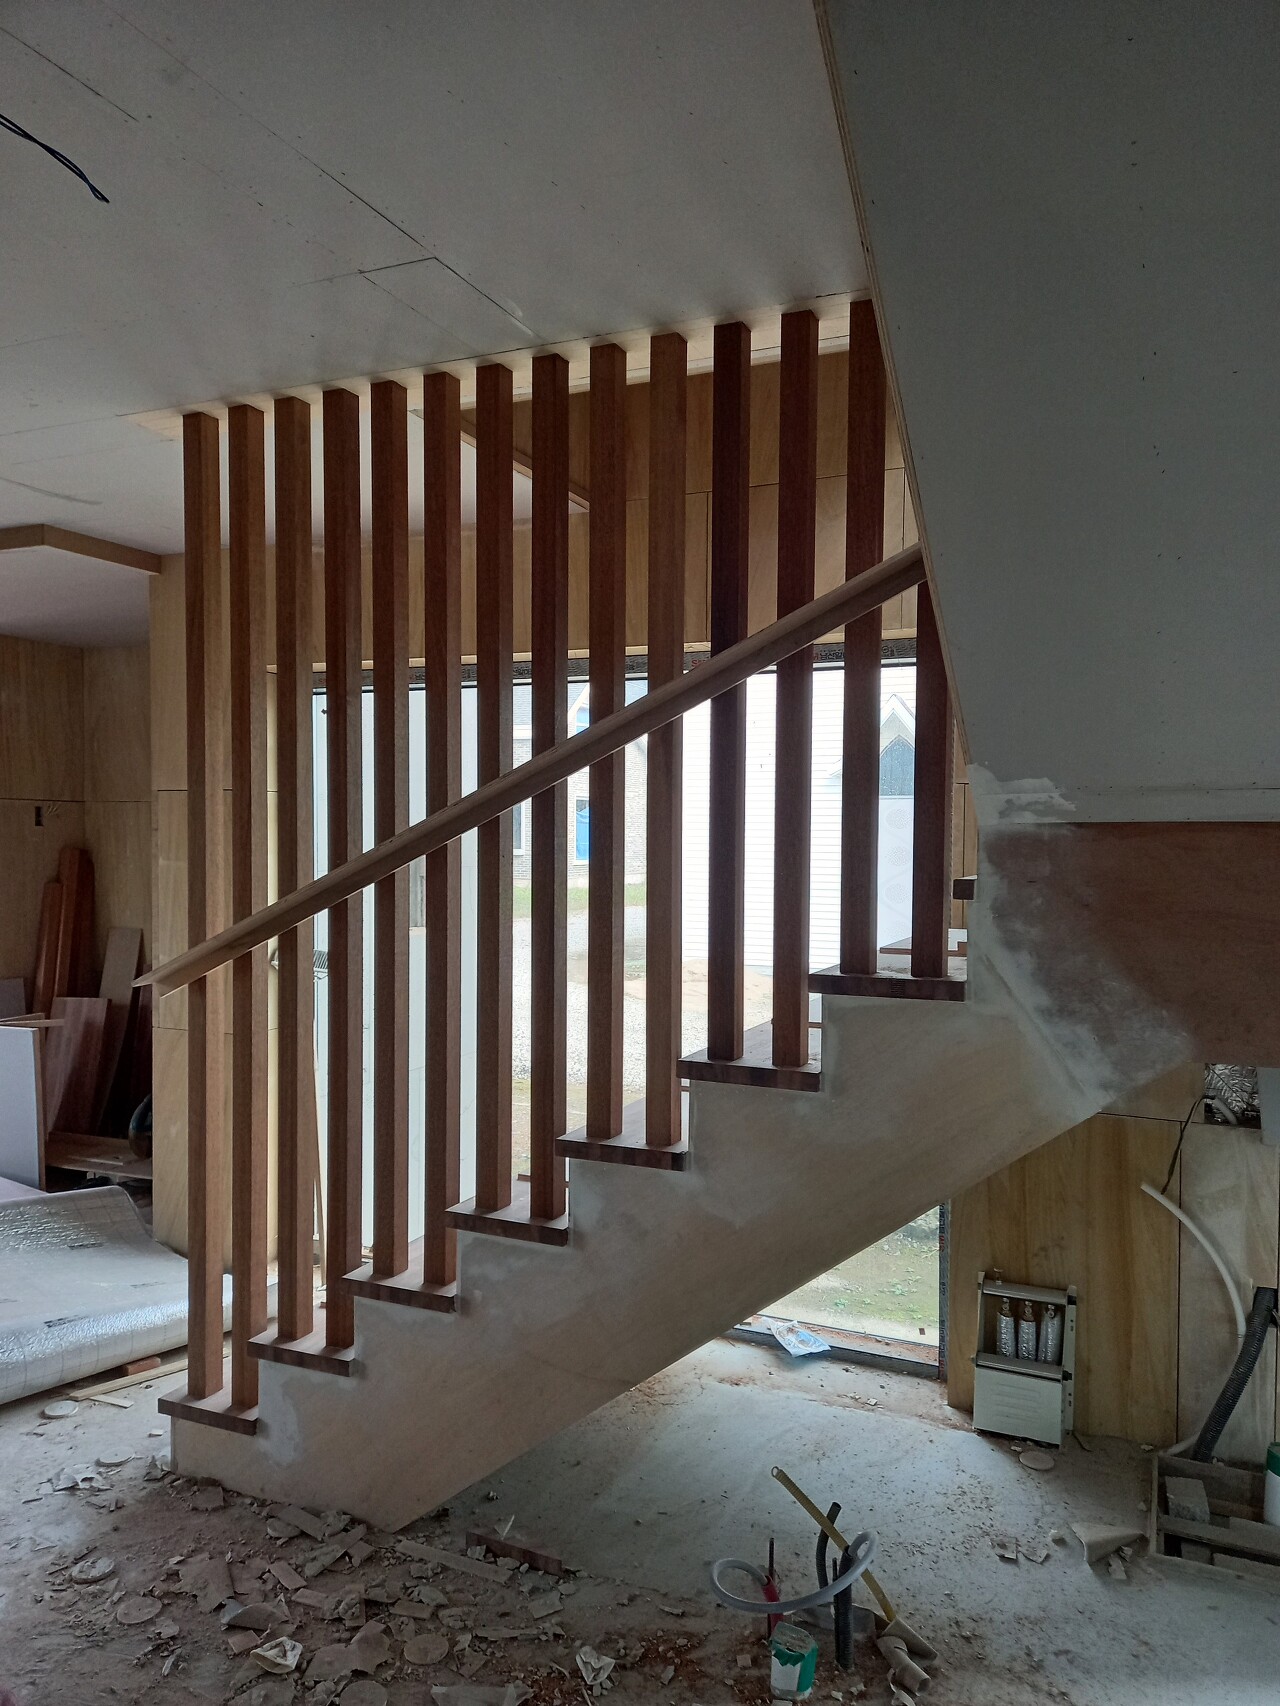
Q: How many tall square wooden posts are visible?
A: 14